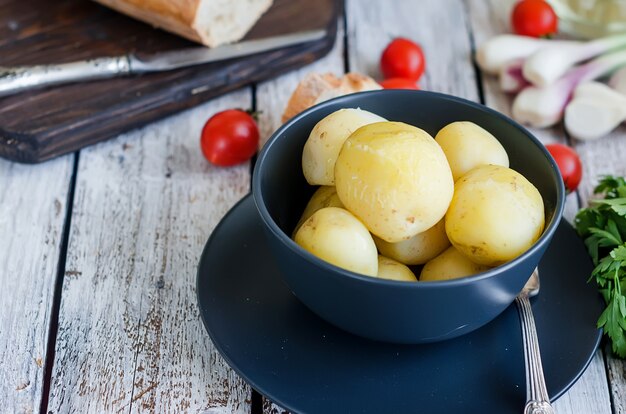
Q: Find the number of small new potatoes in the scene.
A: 9